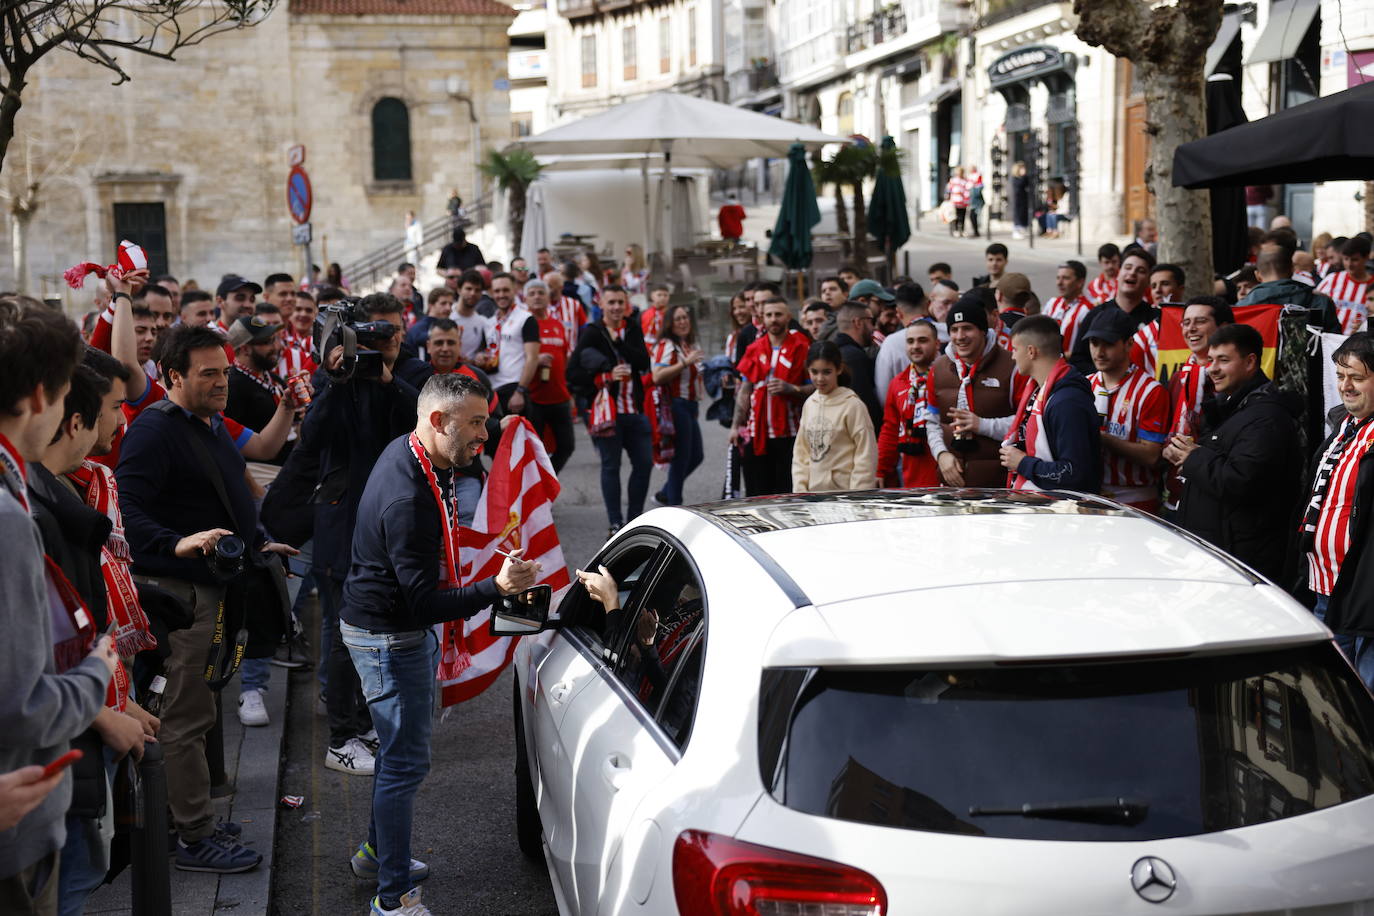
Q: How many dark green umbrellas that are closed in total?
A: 2